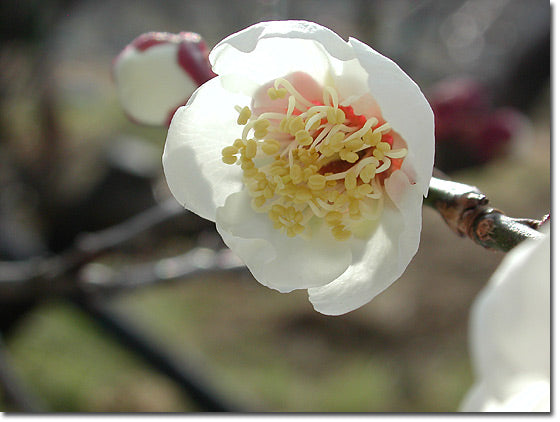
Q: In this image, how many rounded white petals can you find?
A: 5